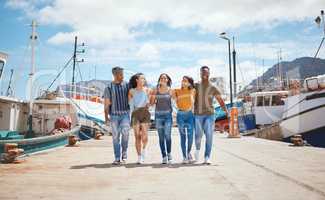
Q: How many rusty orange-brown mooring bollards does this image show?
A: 4